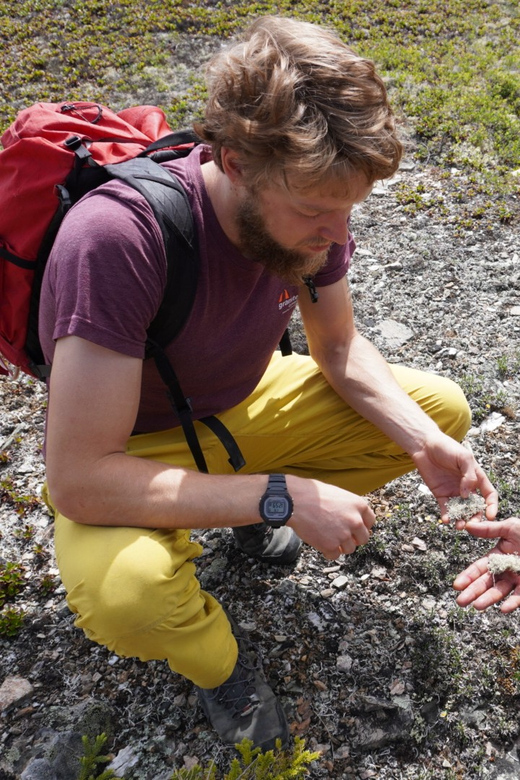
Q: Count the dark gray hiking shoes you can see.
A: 2